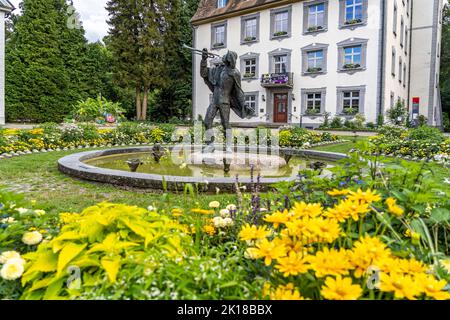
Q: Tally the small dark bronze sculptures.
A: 5